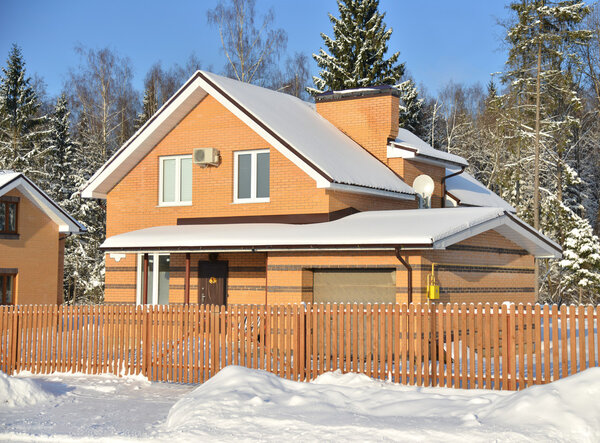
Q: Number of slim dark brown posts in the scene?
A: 2